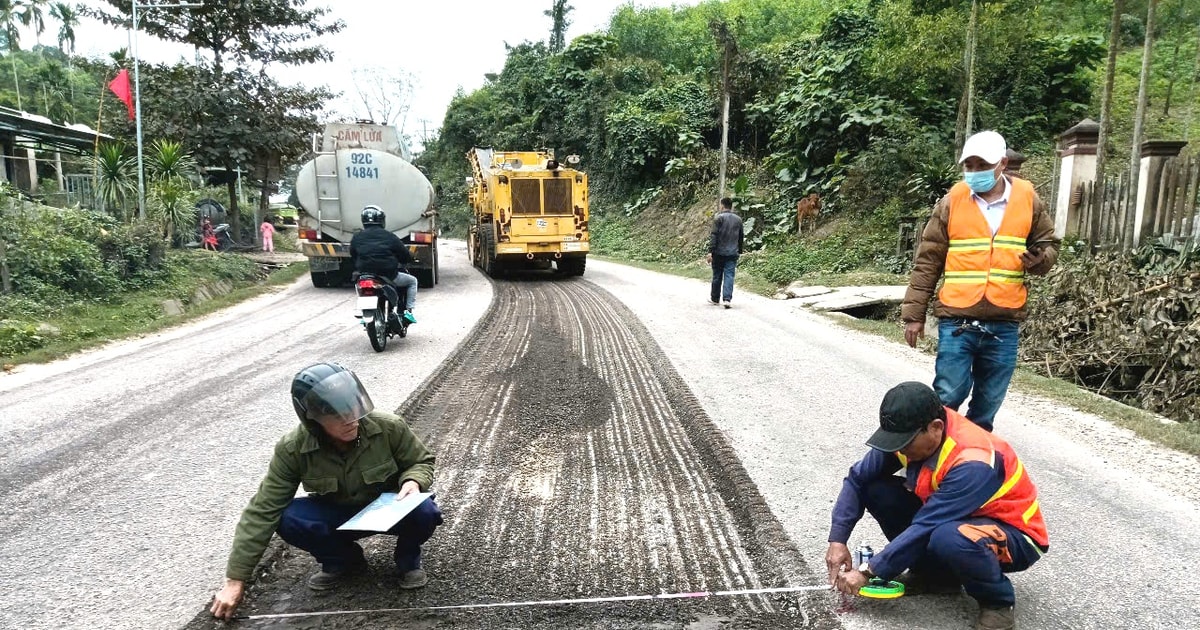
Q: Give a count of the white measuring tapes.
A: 1